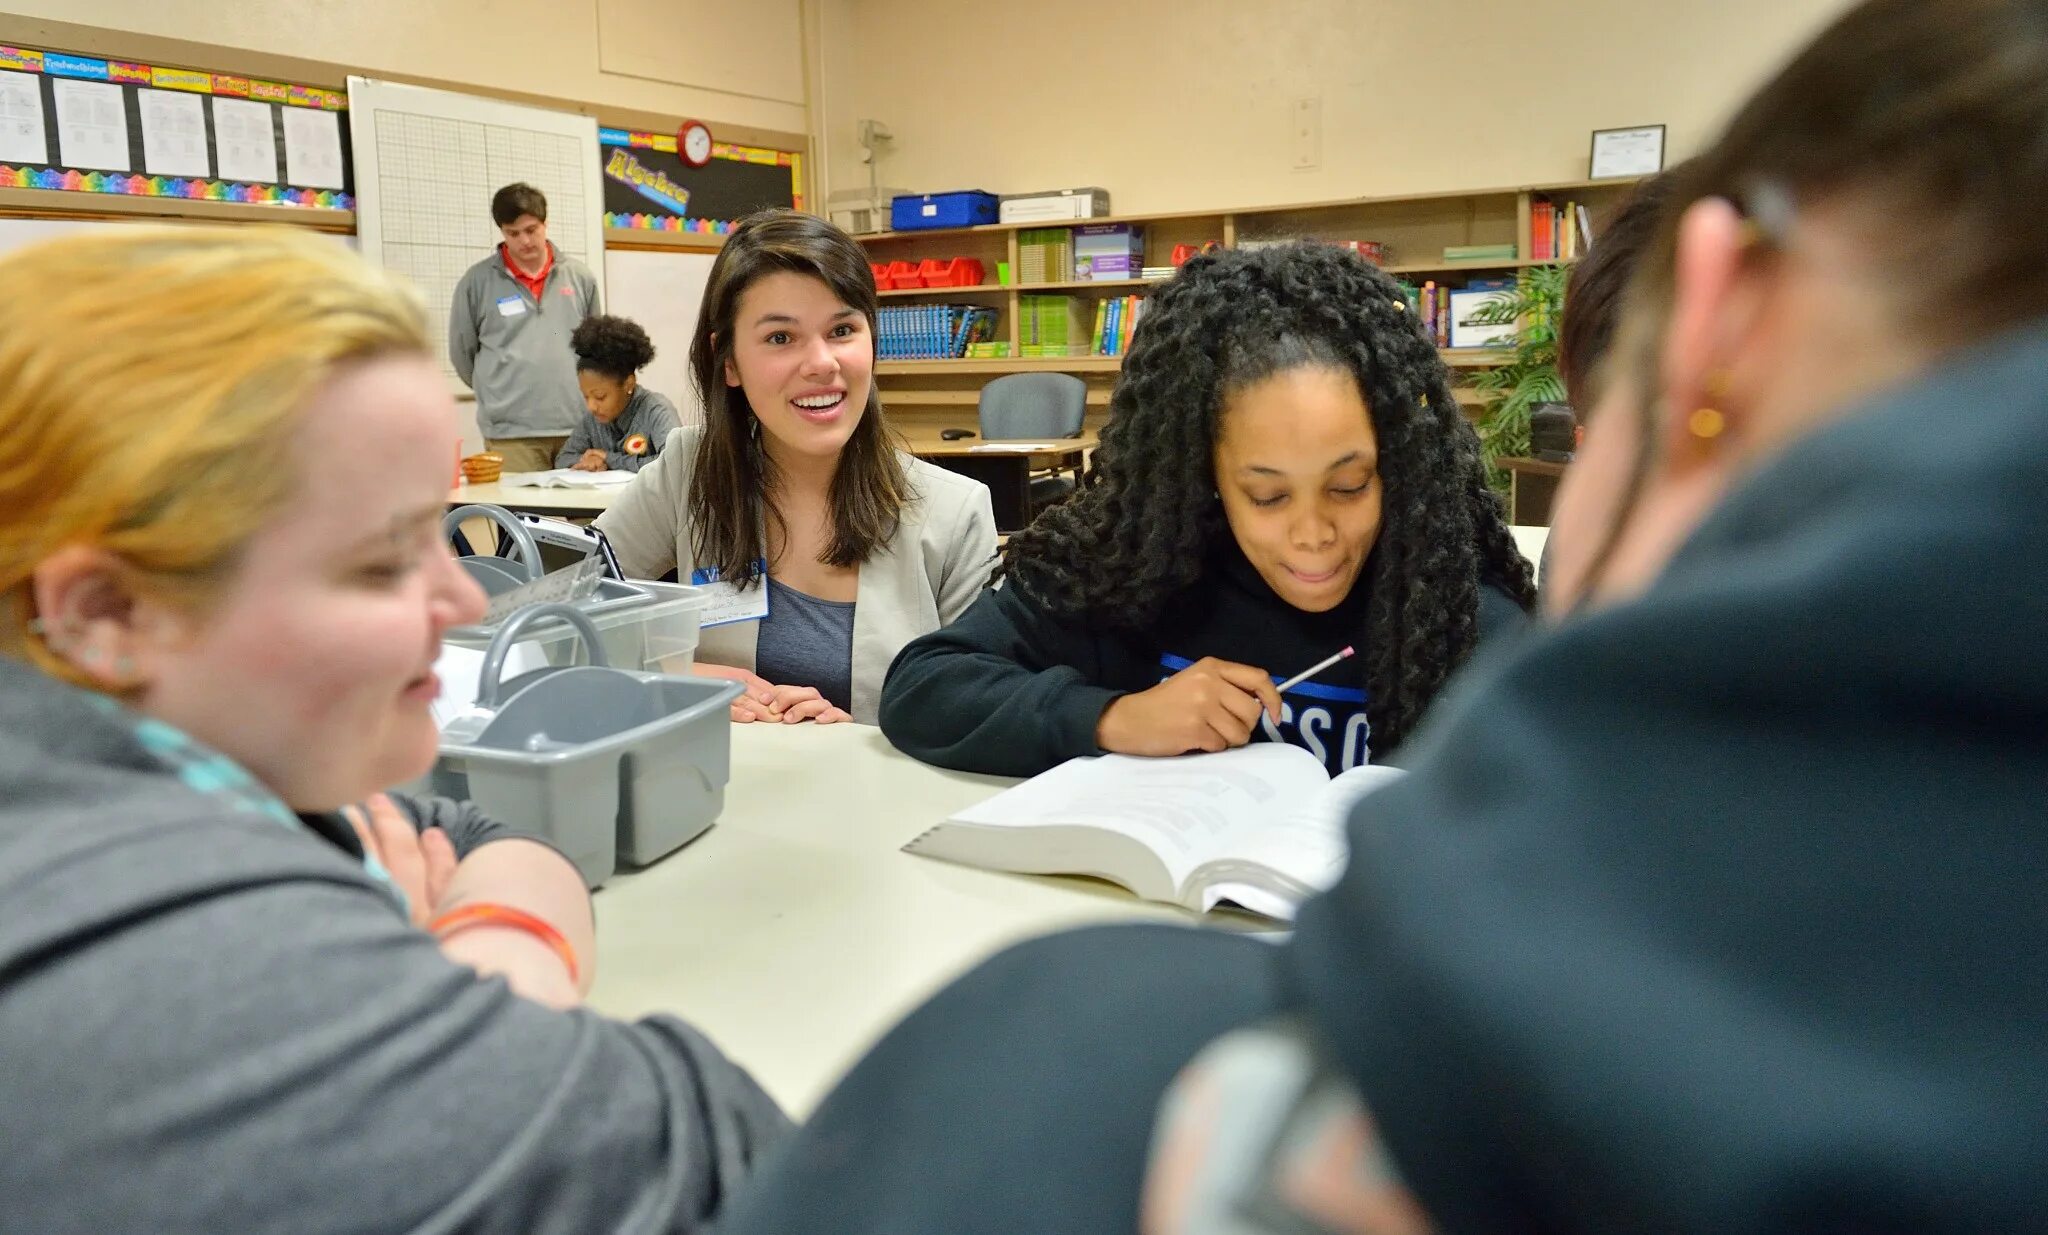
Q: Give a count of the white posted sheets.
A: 5